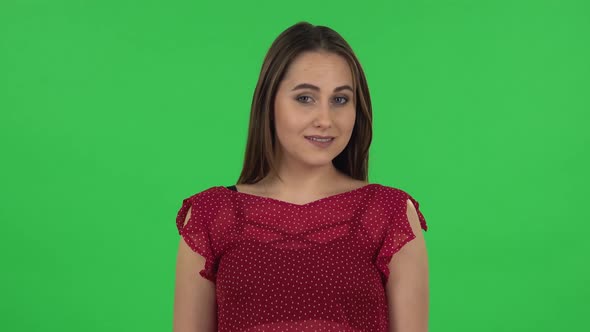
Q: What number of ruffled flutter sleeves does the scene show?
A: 2